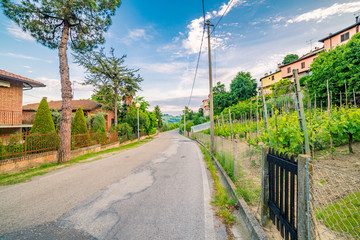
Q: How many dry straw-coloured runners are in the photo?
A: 0